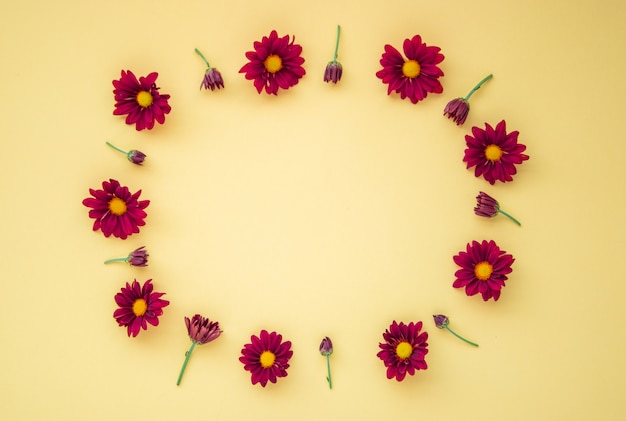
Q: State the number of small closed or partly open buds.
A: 9